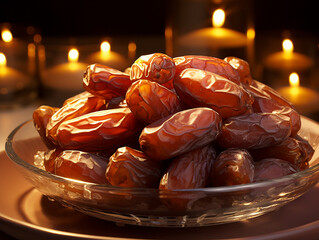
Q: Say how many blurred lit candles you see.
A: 7